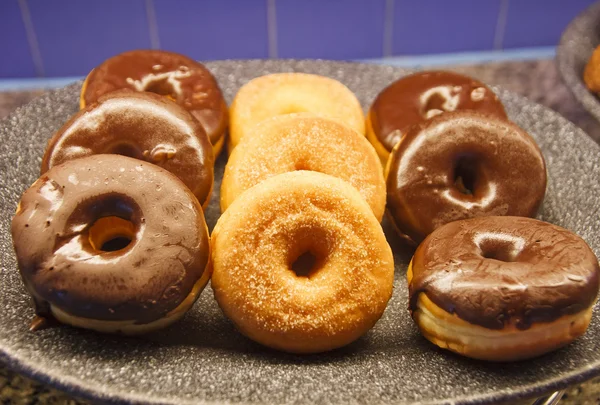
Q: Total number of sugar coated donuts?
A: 3